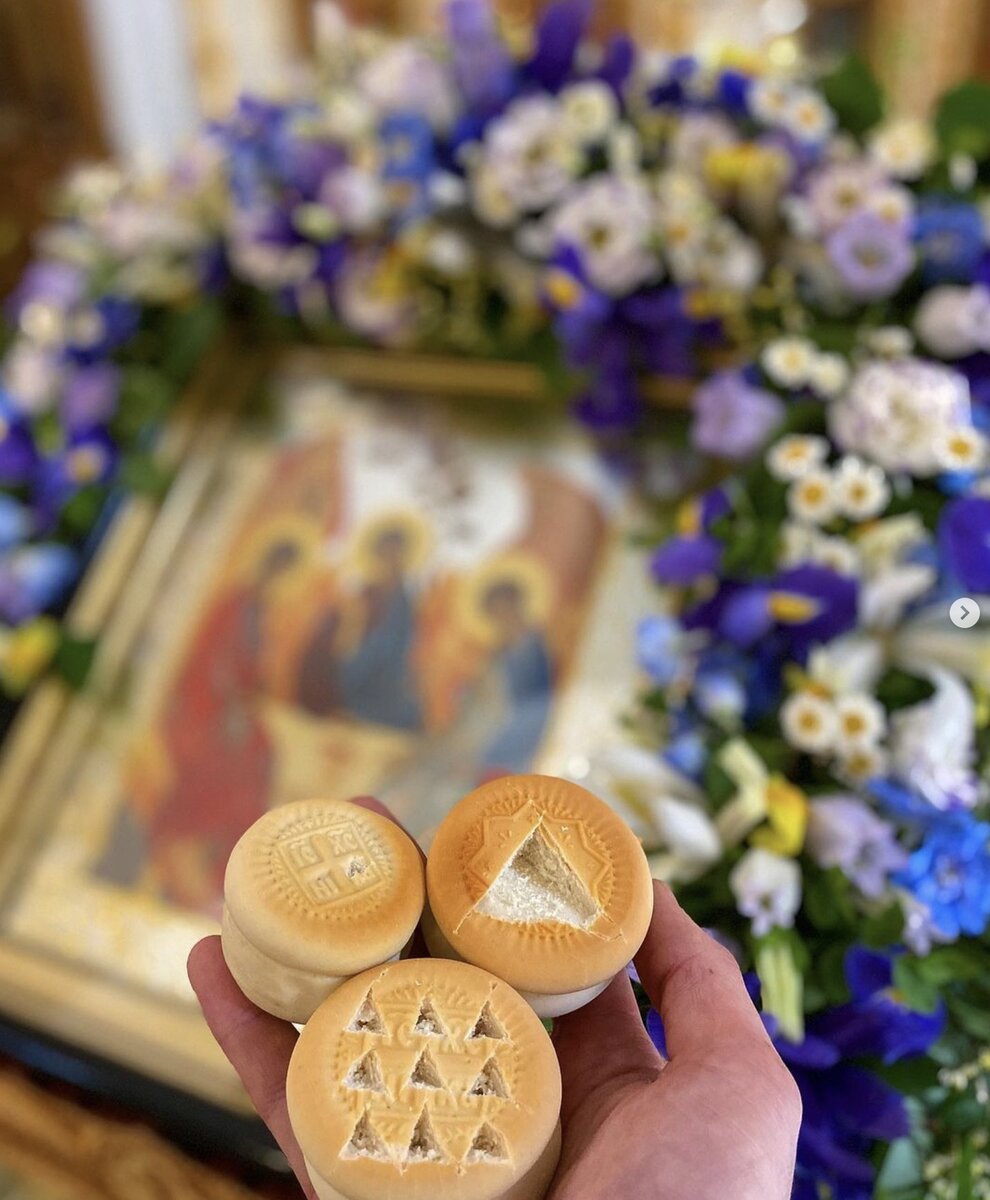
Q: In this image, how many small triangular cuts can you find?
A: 9